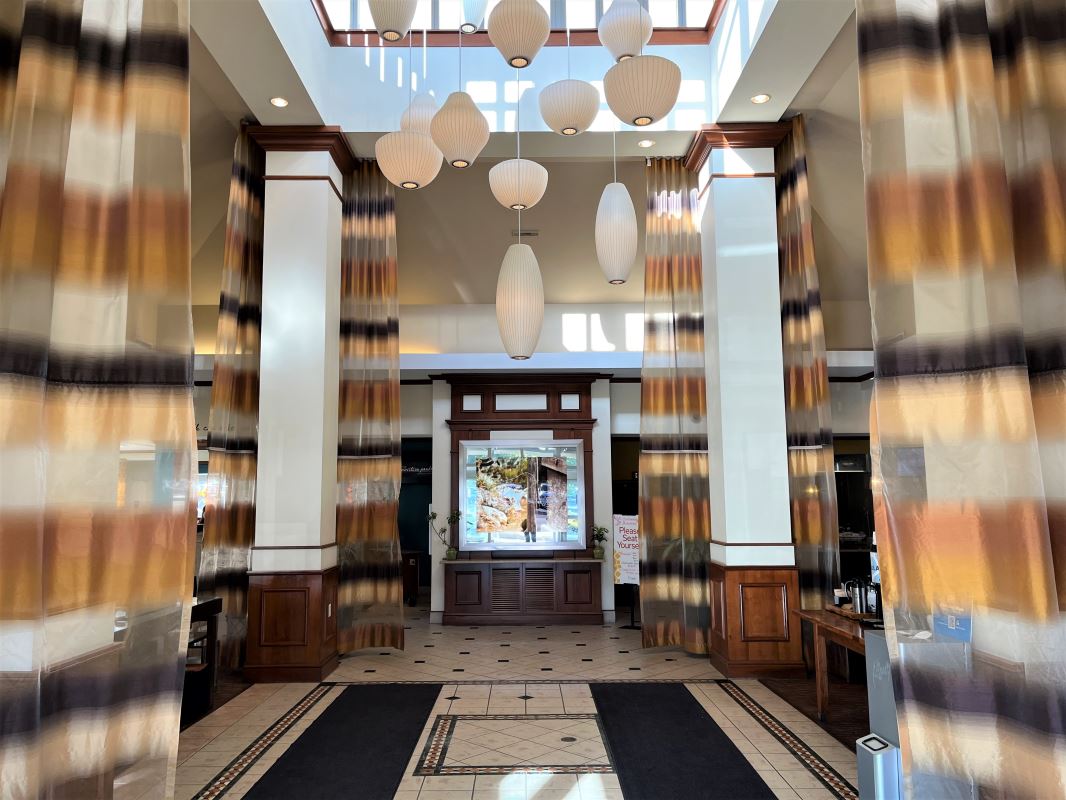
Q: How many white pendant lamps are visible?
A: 12